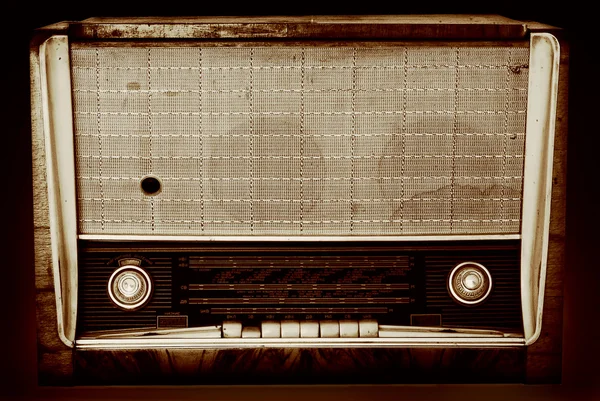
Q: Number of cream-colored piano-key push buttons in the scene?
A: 8